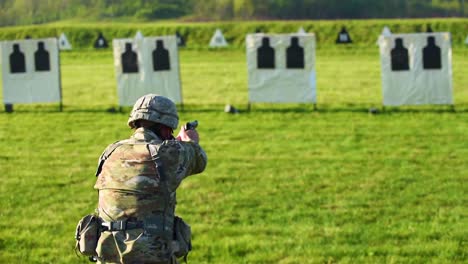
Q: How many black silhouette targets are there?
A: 8